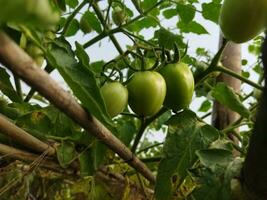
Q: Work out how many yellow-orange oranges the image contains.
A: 0